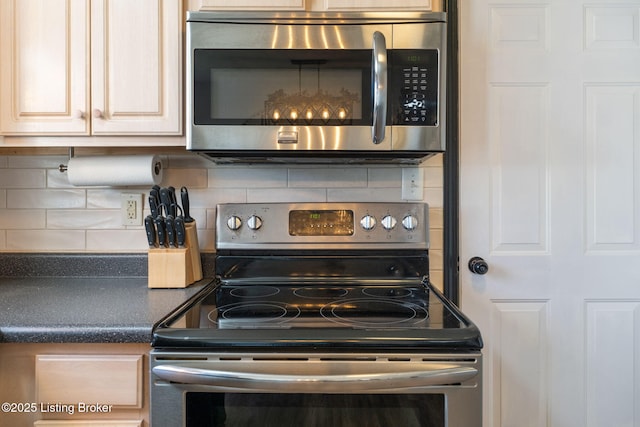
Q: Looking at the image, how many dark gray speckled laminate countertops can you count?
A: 1